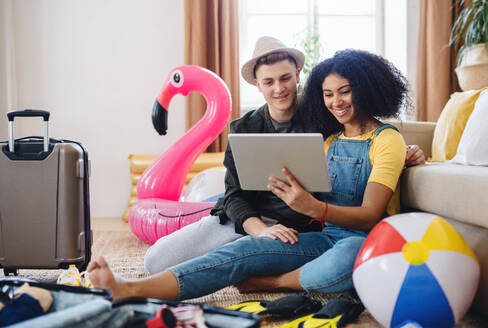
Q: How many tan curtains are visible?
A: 2